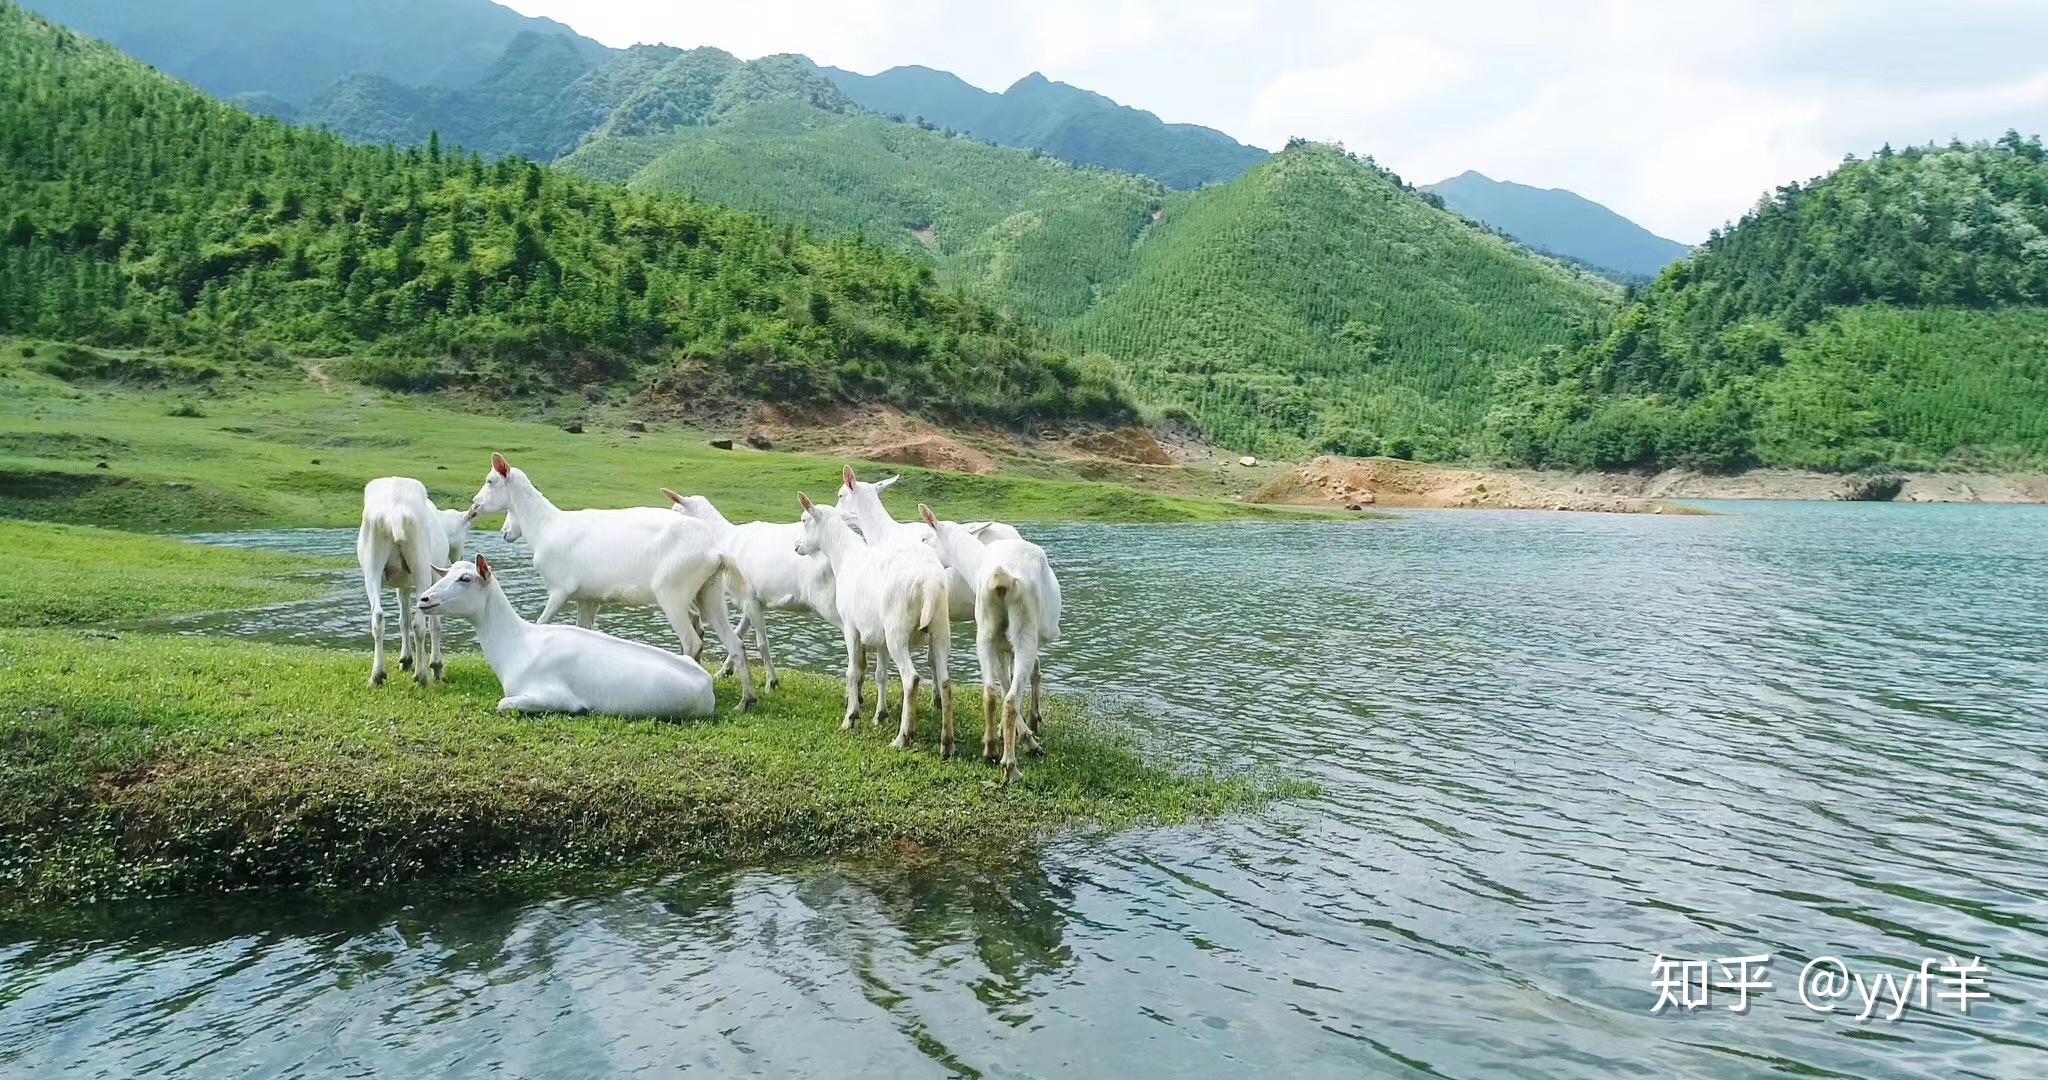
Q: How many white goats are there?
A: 8